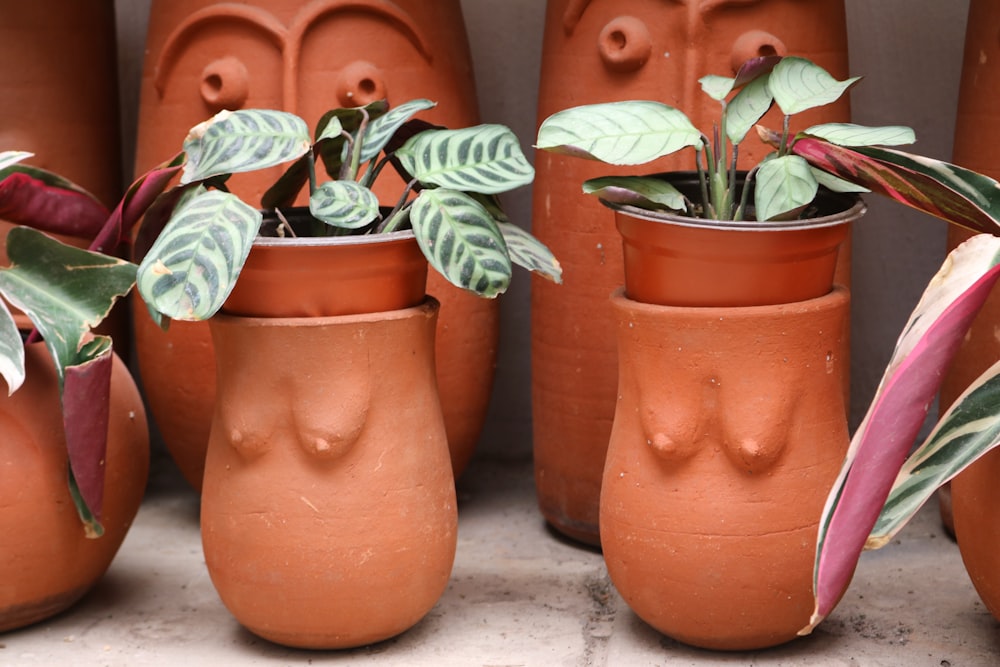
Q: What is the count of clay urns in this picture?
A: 8